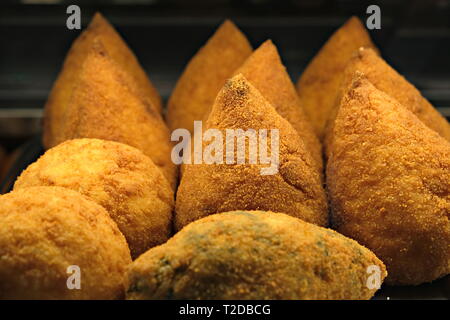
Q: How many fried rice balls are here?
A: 11